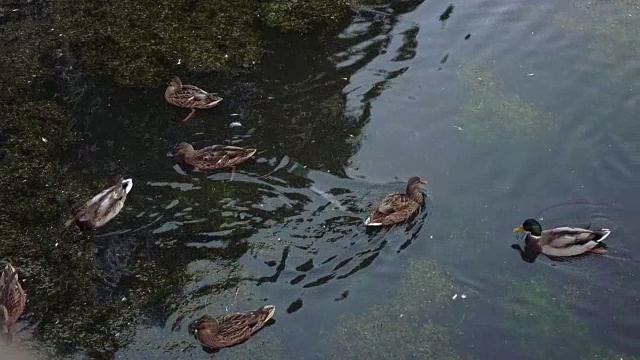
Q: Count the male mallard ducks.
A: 2